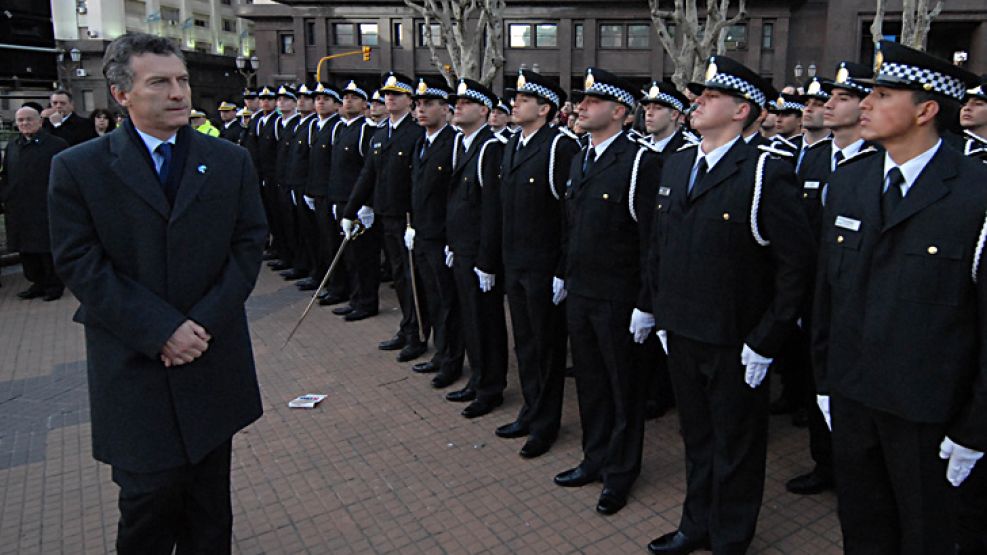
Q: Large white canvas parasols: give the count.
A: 0